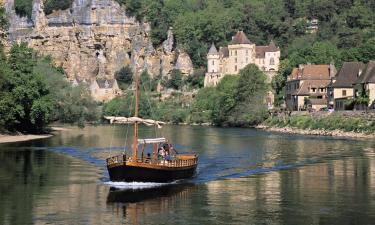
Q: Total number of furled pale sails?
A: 1